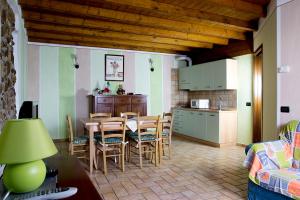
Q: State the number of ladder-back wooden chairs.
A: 6